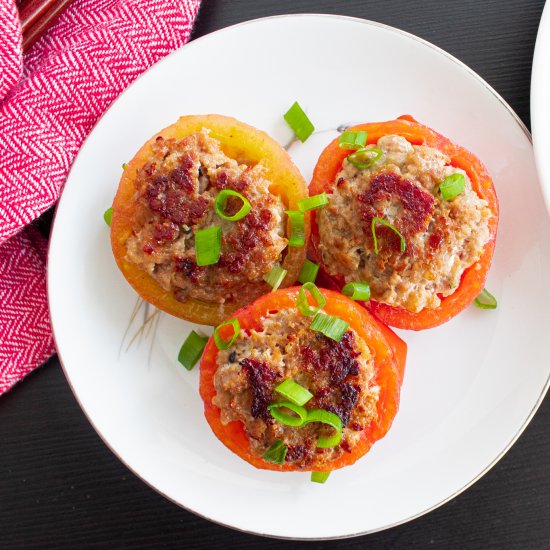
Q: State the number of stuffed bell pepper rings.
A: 3